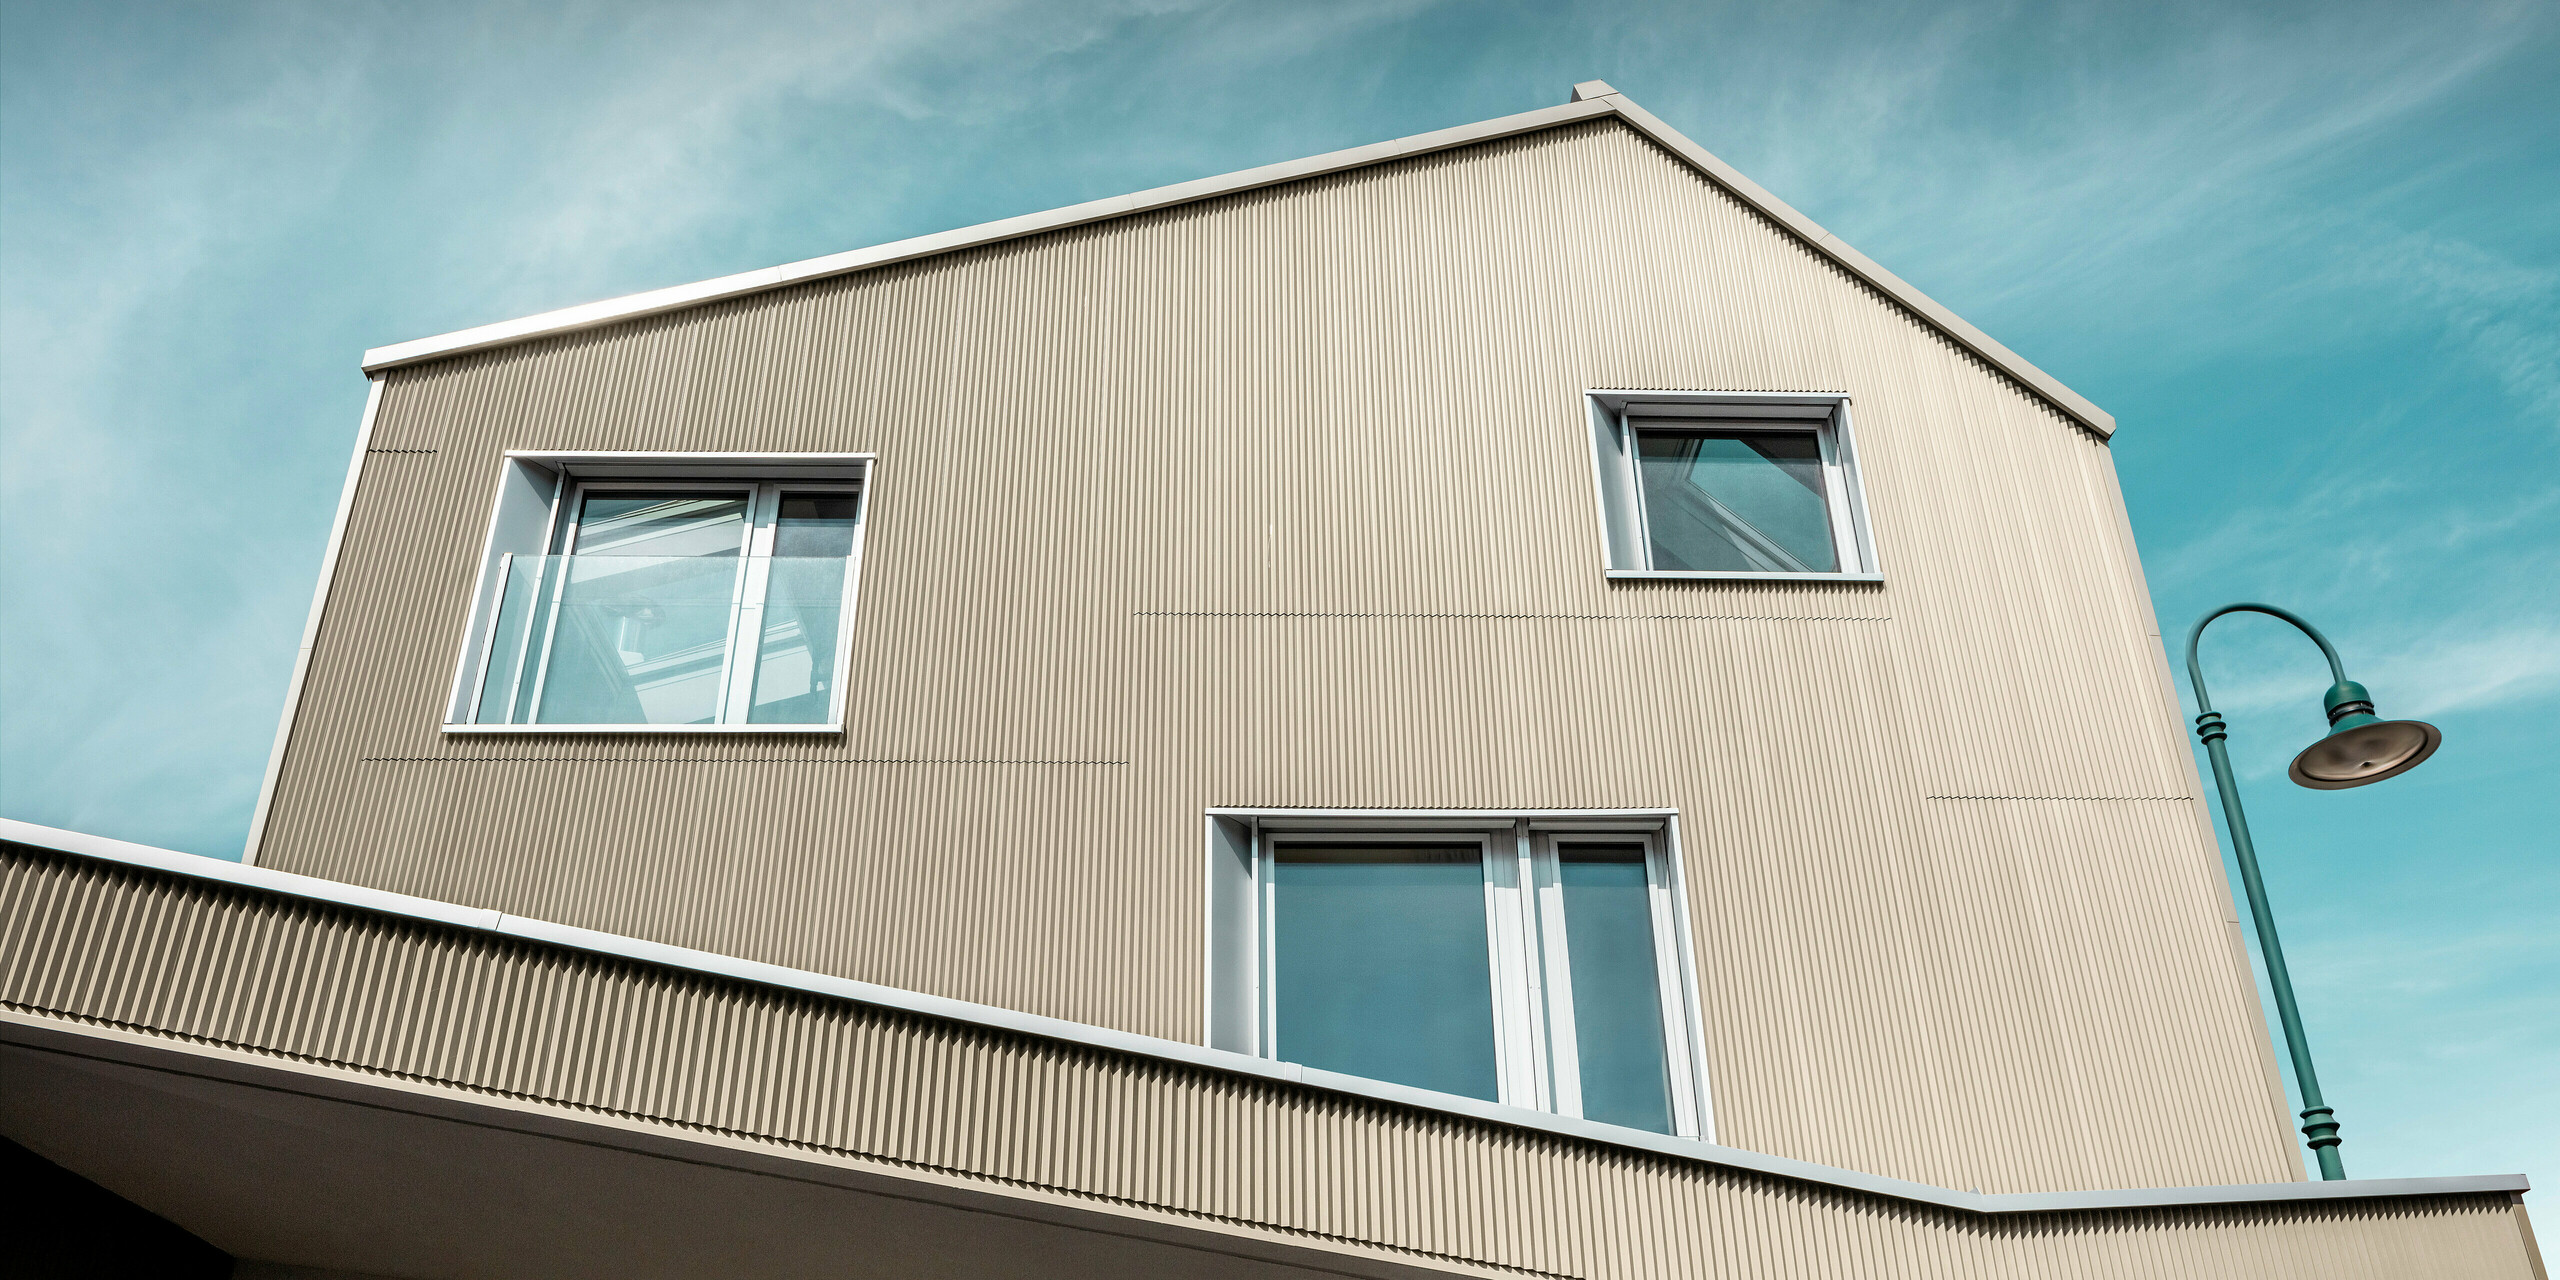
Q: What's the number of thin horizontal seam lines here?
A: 4